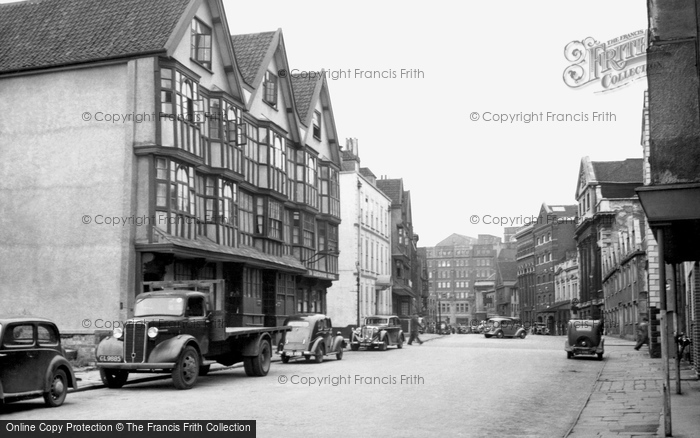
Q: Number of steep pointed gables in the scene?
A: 3